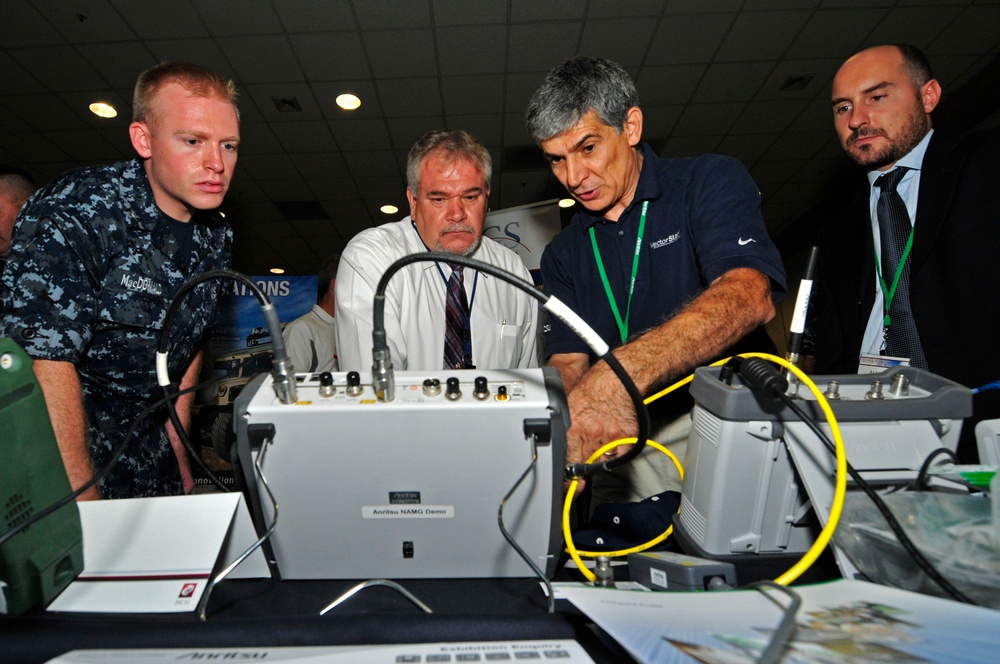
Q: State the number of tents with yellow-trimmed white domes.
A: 0